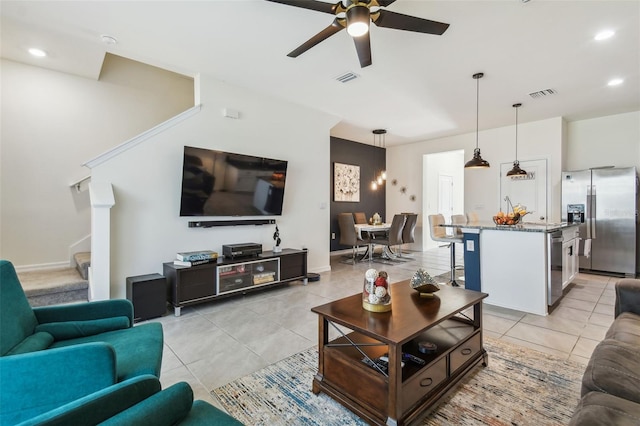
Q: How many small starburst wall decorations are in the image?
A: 3